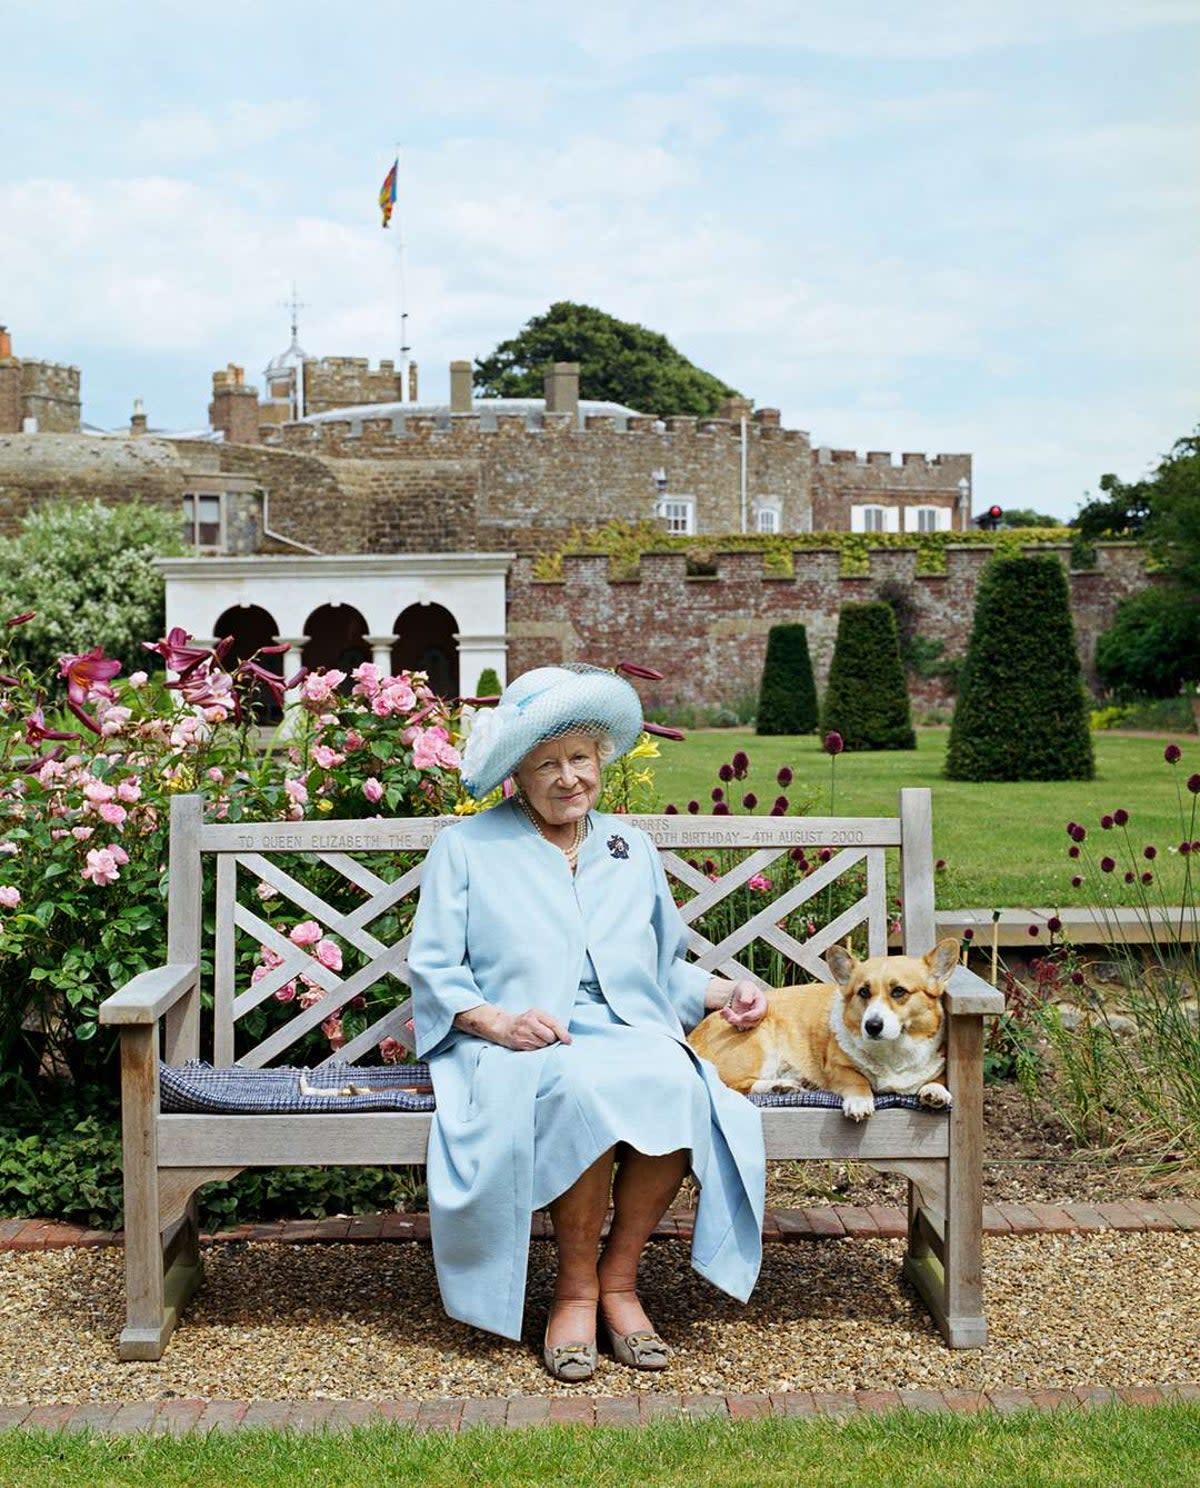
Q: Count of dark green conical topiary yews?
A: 3